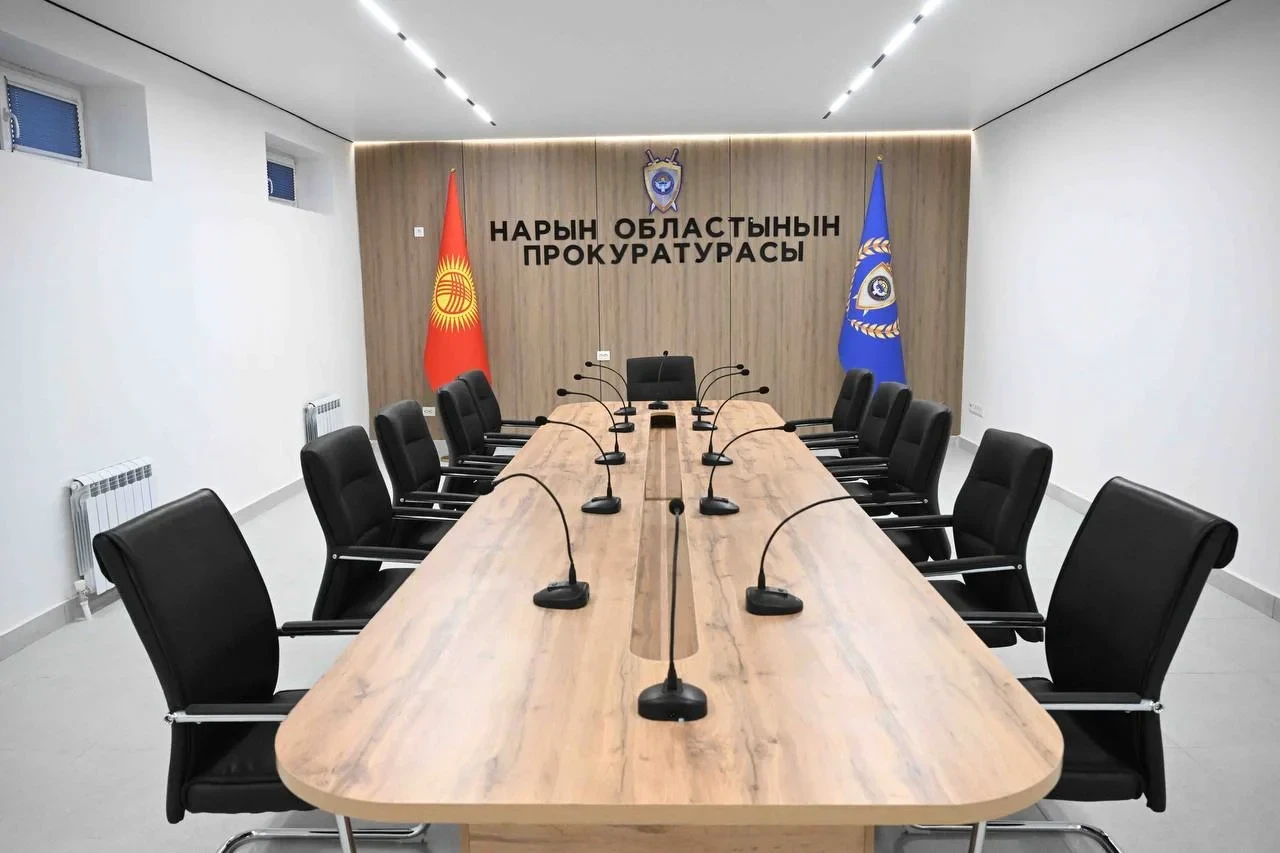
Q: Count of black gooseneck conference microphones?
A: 12